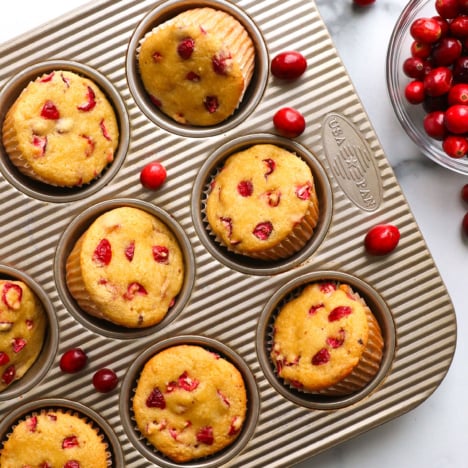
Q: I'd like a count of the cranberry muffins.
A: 8